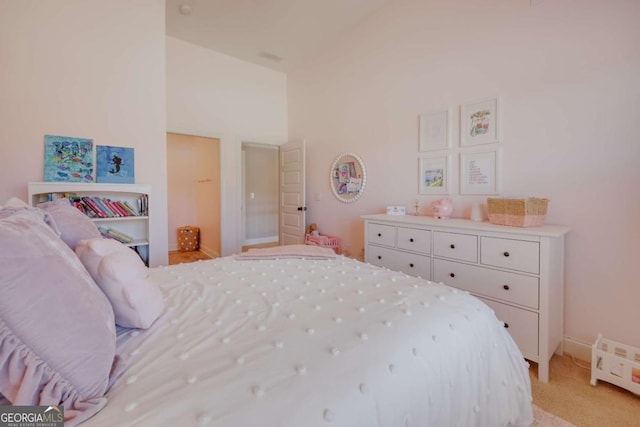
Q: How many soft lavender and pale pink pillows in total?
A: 3